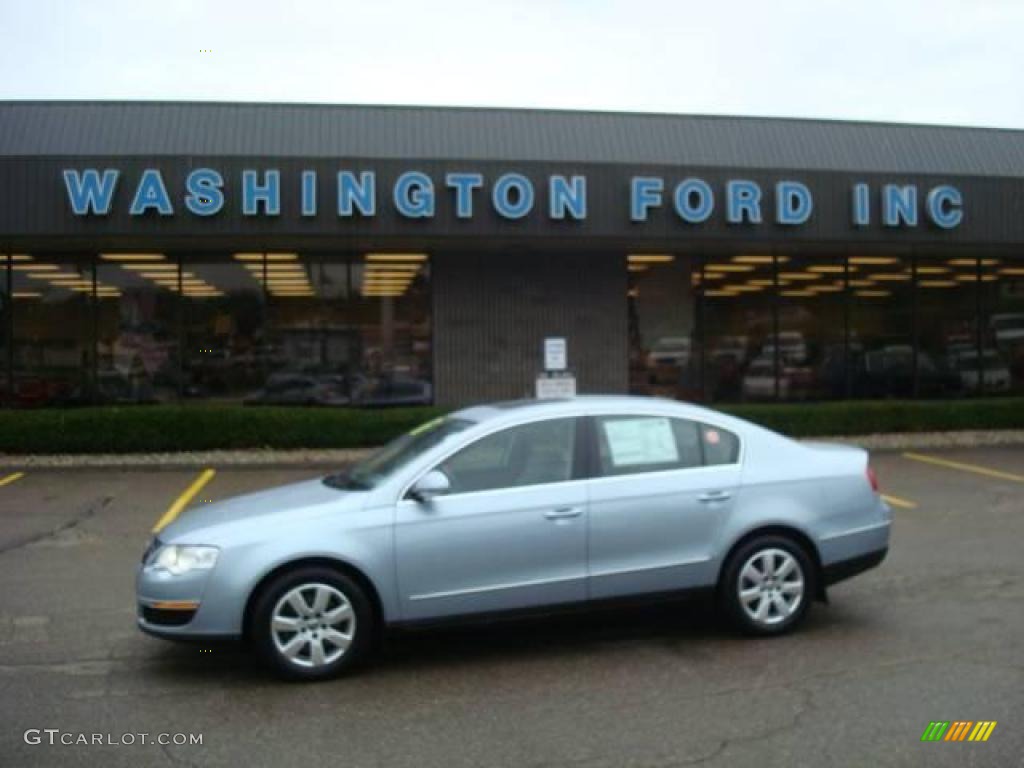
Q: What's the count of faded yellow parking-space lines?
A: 4